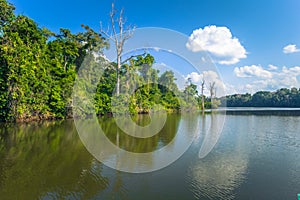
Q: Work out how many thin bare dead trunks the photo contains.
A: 3